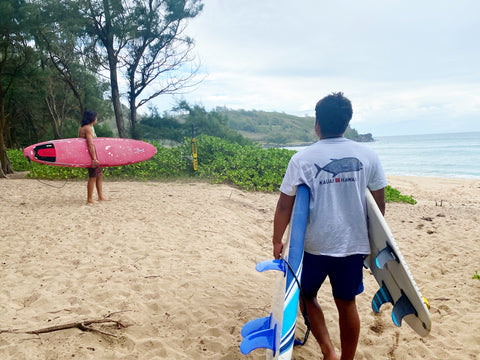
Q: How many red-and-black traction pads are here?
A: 1